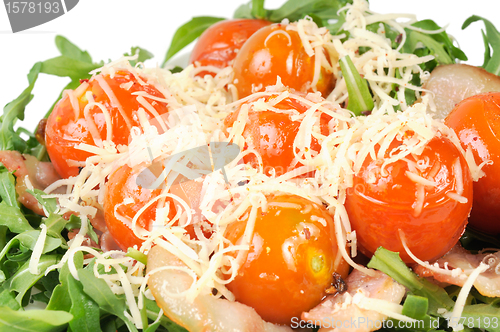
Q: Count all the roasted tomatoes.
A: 8